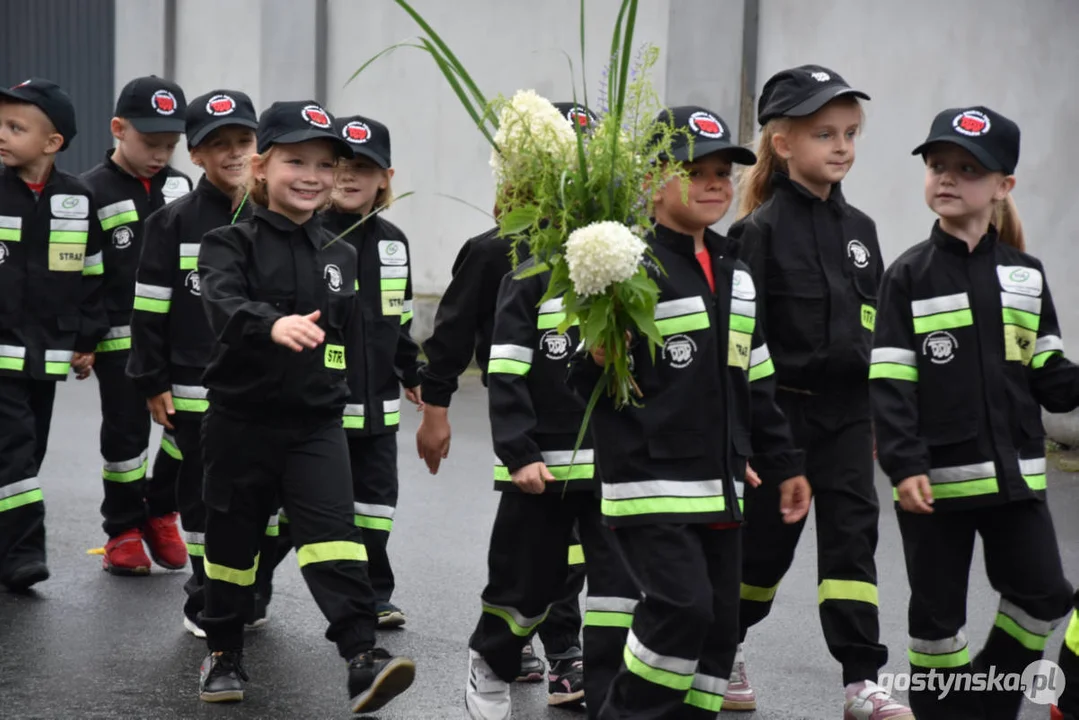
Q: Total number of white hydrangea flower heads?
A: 2